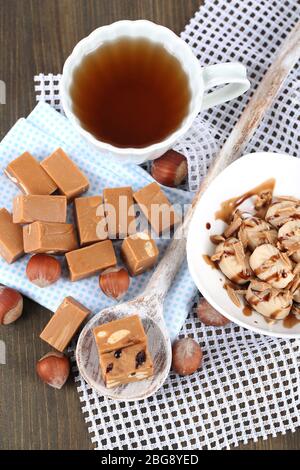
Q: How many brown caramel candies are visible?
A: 13